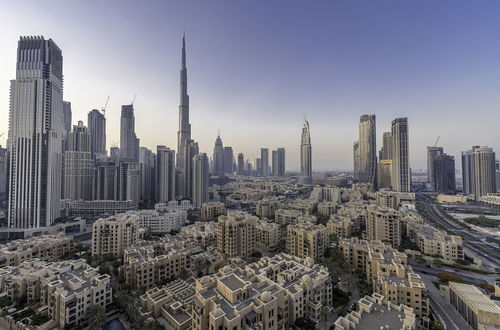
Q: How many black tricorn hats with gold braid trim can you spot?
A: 0